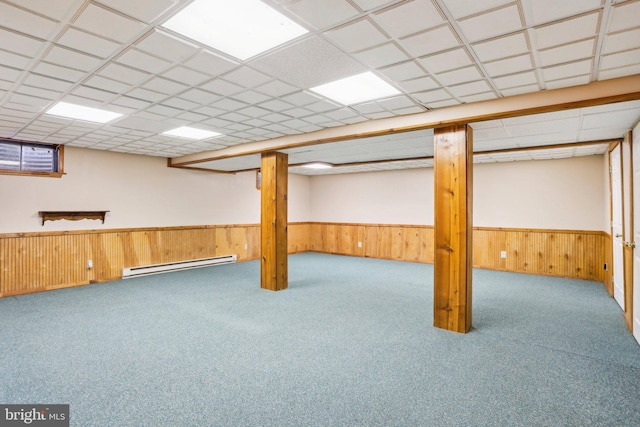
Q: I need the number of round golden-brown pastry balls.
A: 0